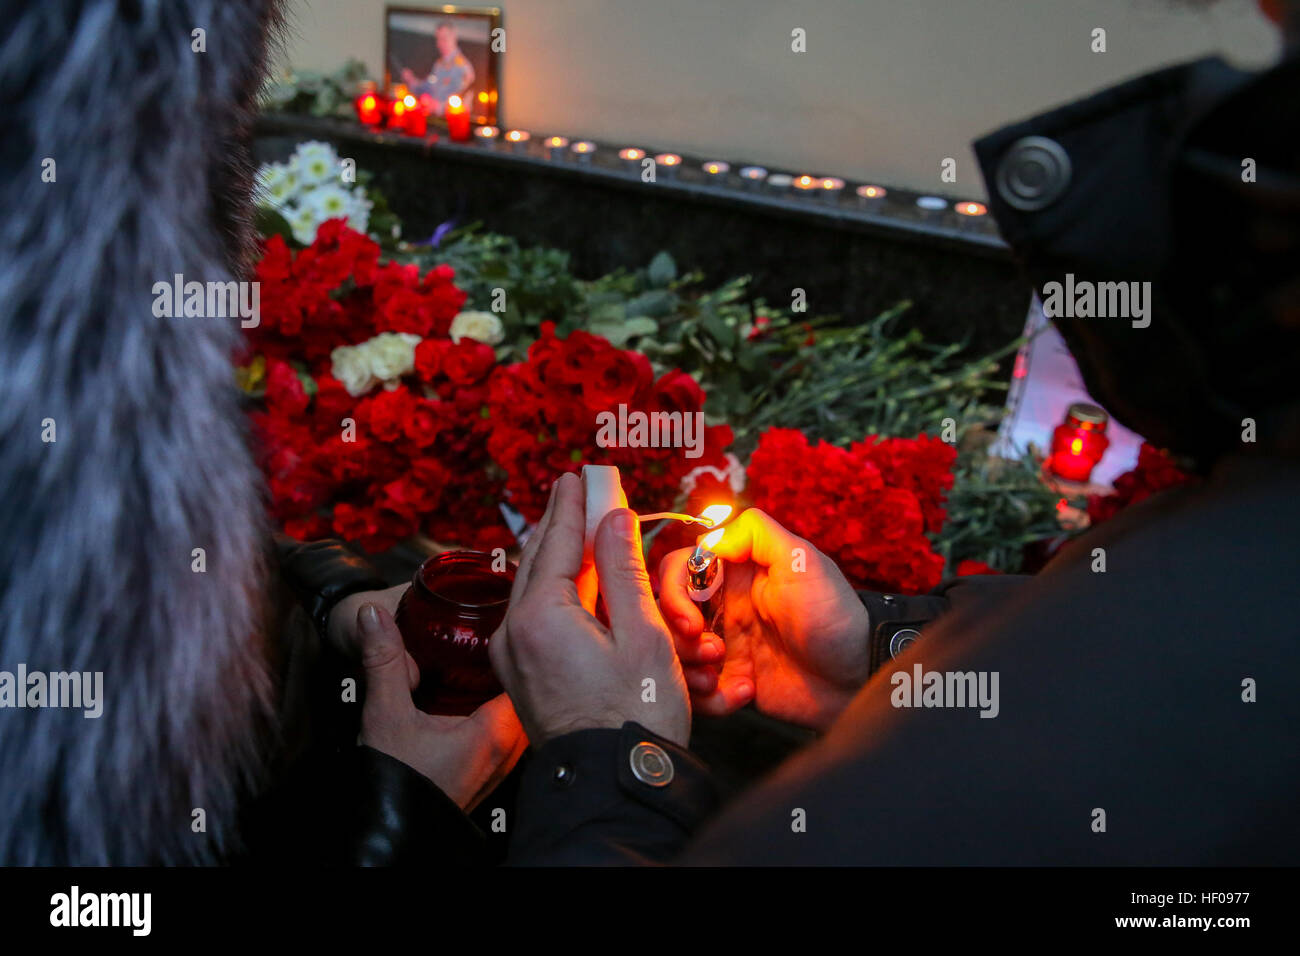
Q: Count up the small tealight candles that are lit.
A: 12